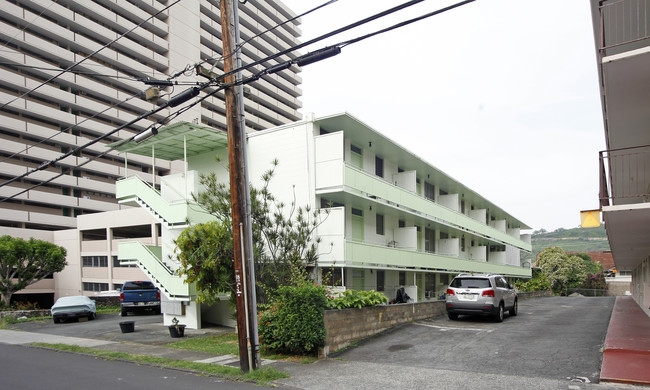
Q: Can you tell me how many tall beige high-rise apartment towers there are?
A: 1